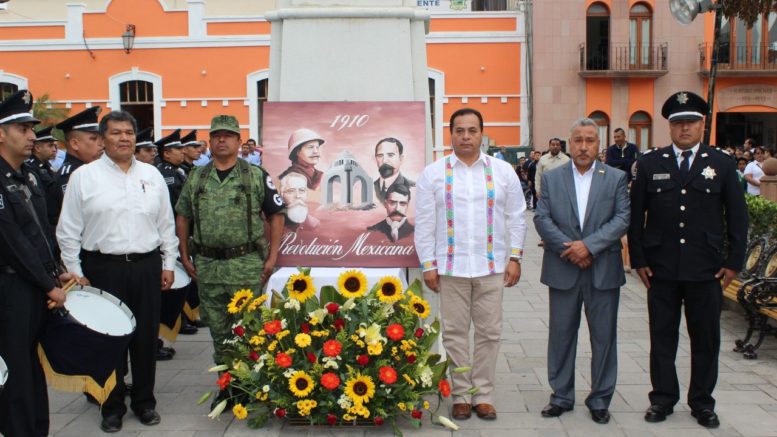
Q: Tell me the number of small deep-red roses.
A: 13